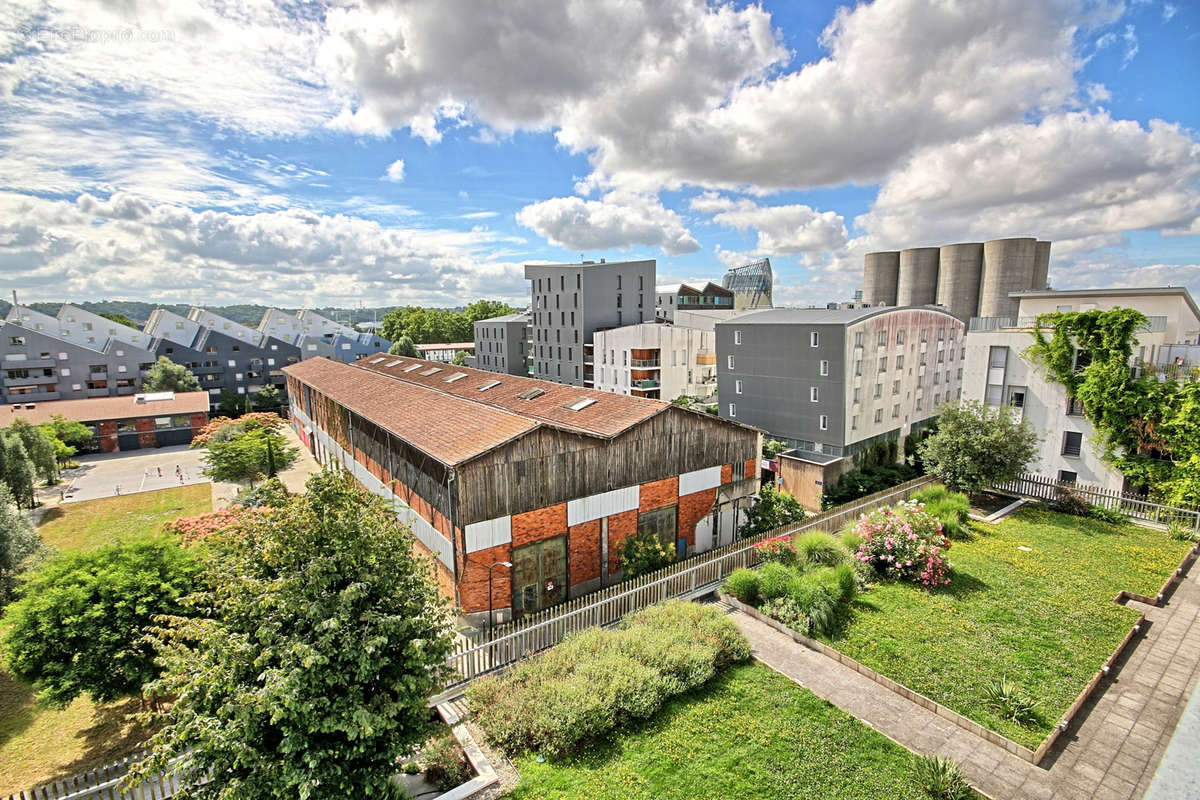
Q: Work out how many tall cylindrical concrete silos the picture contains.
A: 5